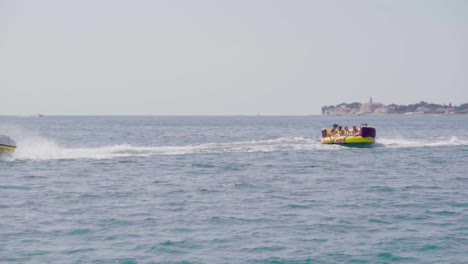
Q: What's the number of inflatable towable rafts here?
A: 1